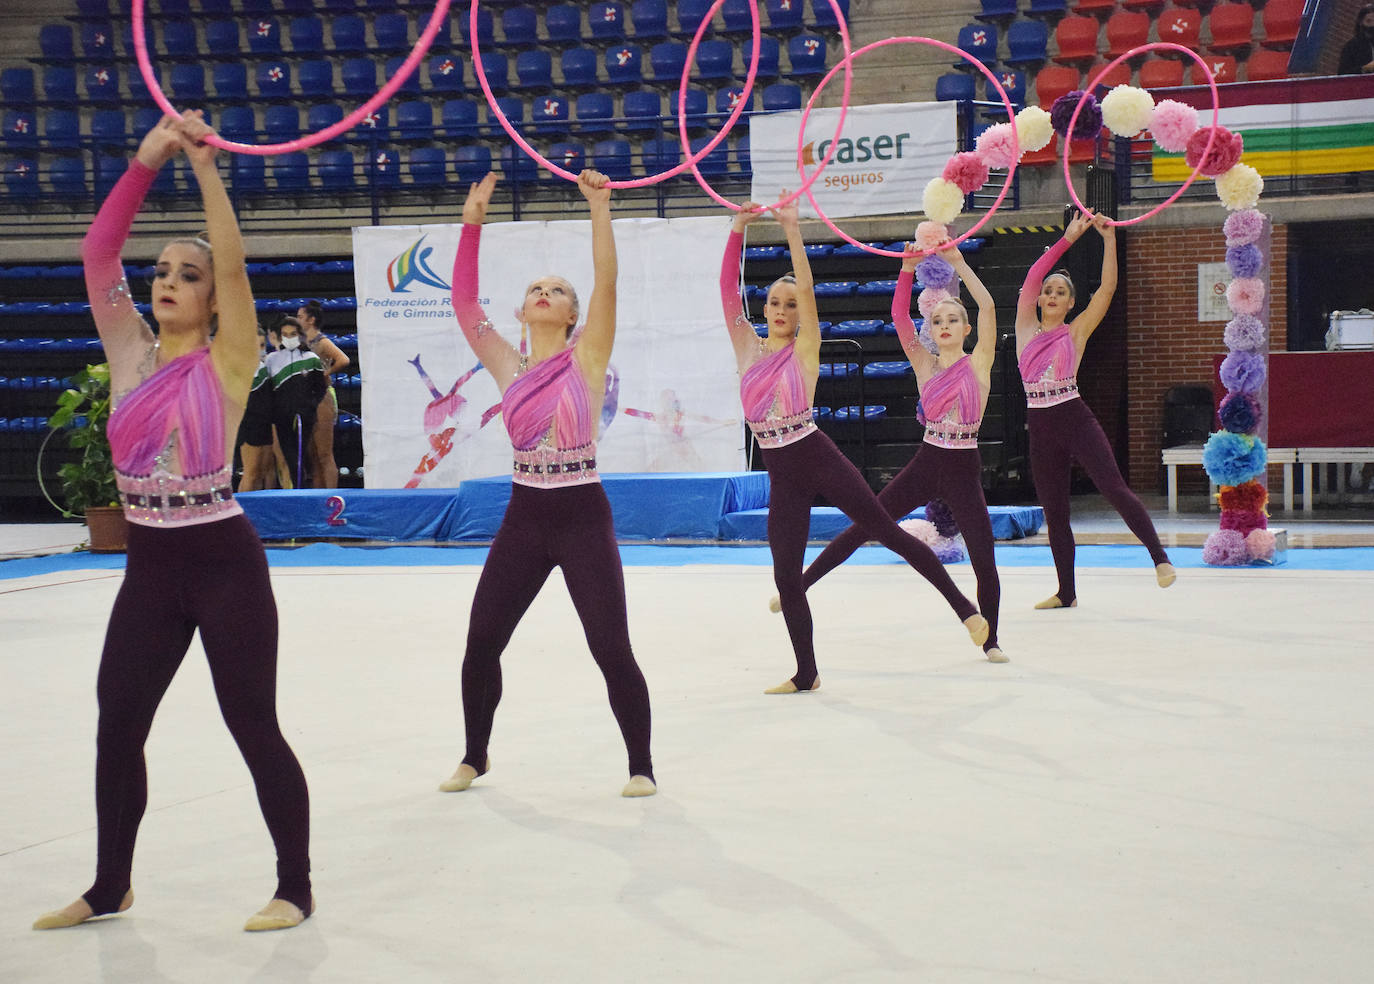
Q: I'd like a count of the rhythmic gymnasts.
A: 5